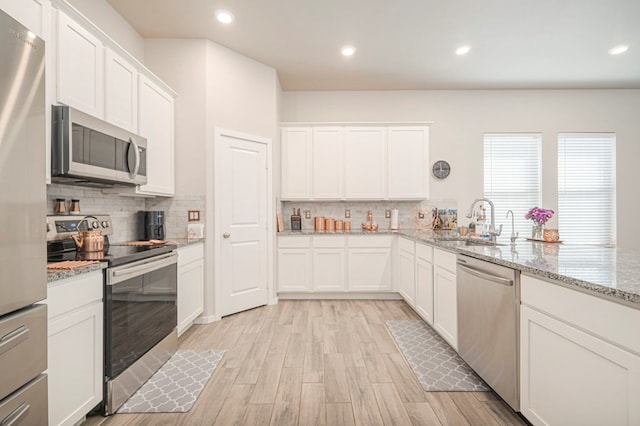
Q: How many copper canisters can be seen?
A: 4